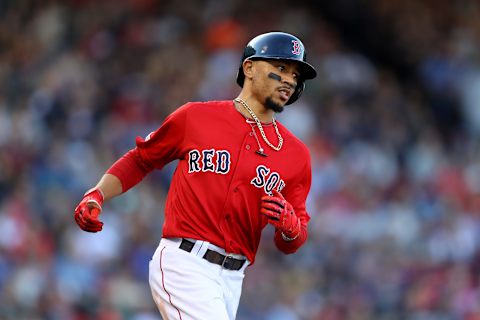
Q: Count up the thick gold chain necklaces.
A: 1